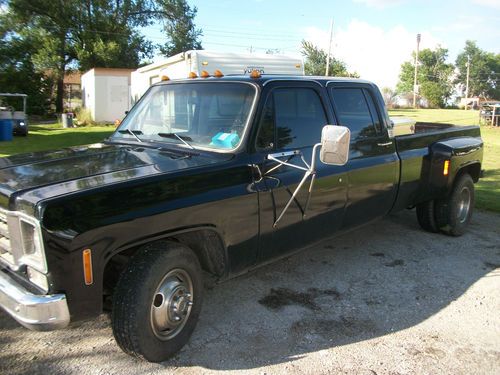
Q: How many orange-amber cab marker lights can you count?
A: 5